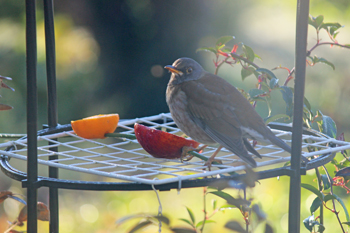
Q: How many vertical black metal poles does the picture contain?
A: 3